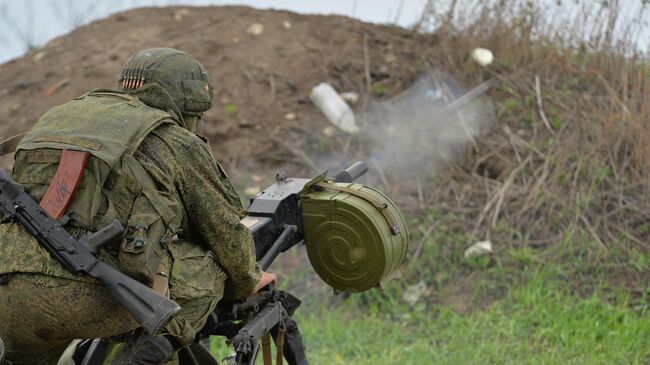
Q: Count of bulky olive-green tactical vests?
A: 1